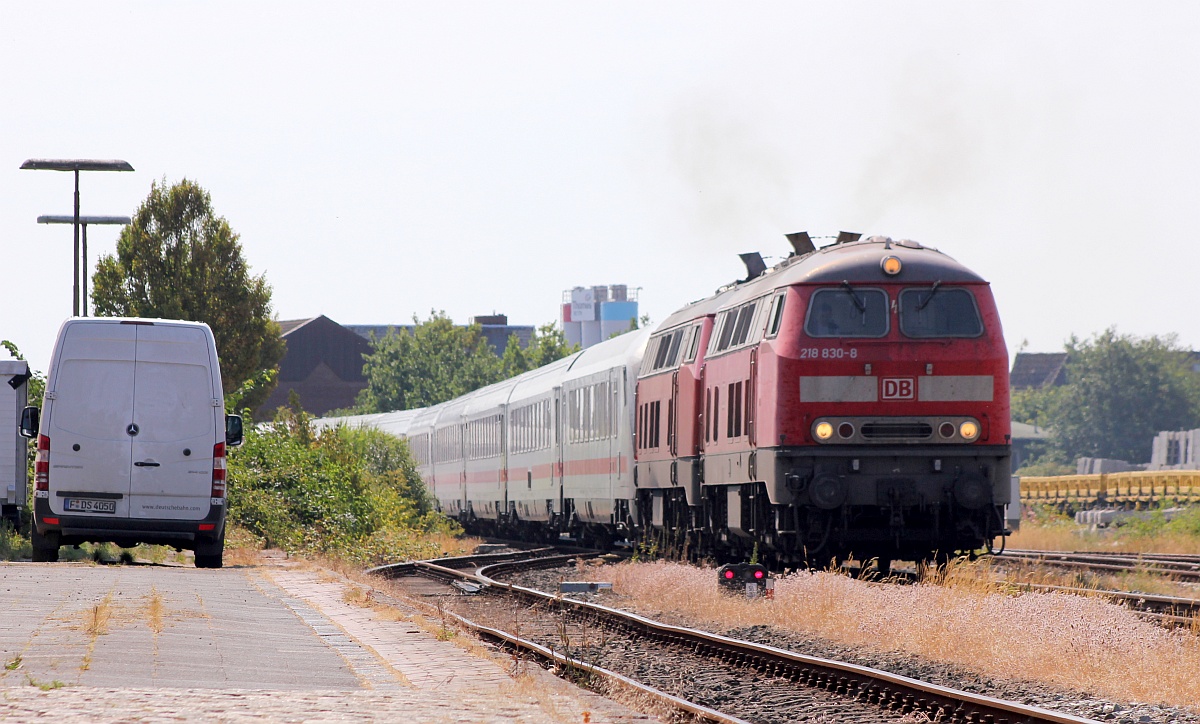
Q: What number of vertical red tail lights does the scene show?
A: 2